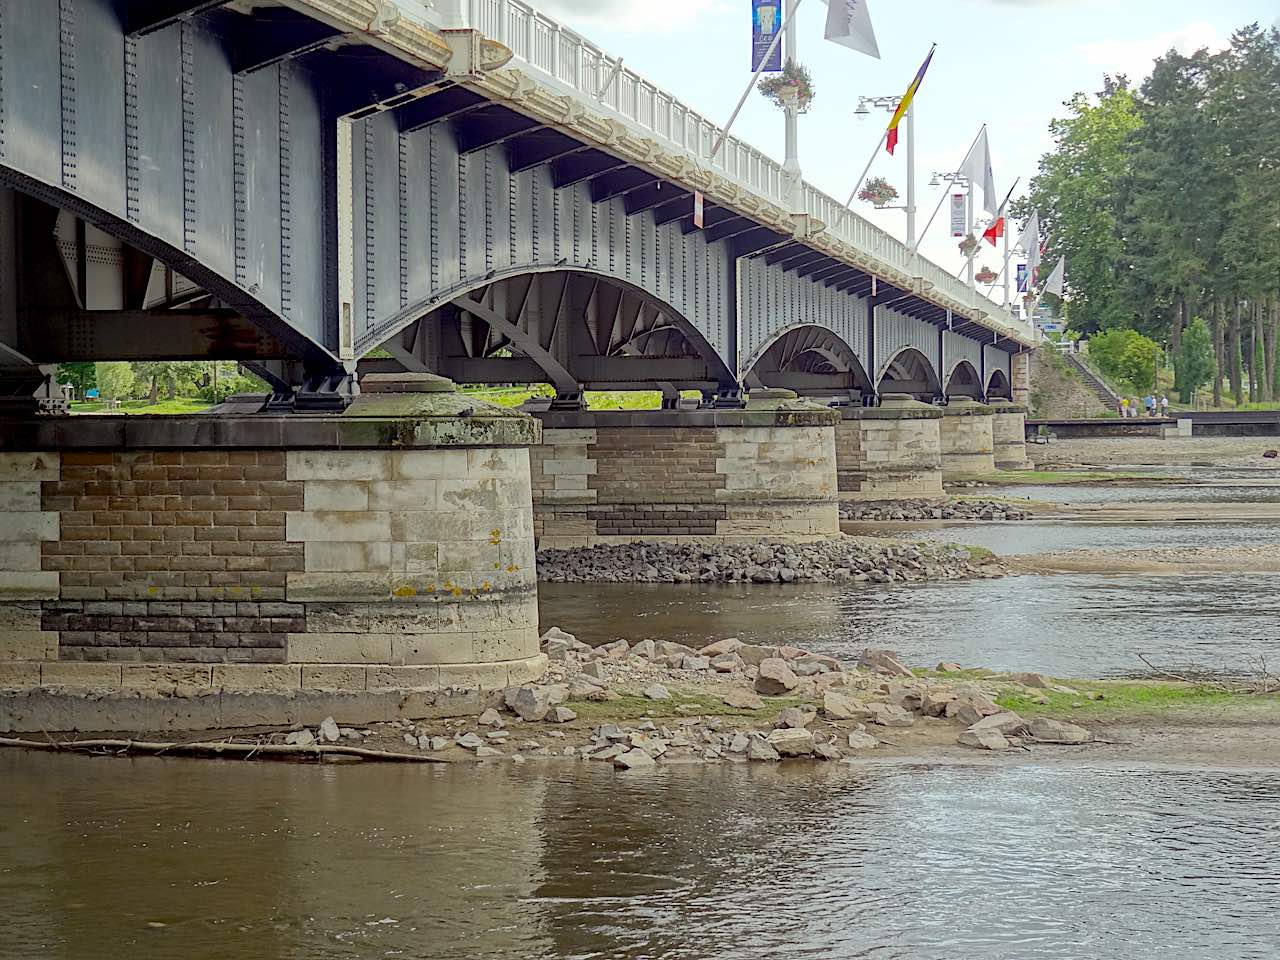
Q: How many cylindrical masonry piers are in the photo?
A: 5